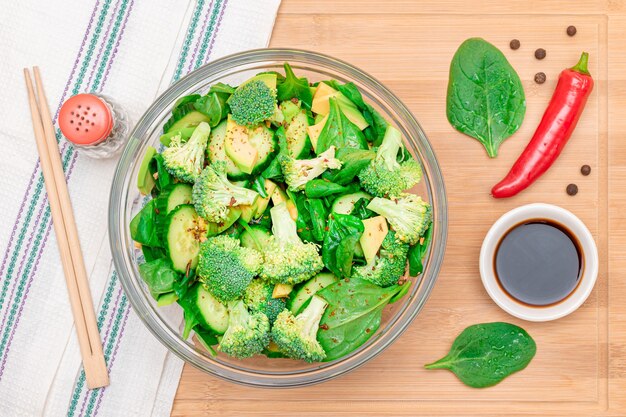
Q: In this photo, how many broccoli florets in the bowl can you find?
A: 12